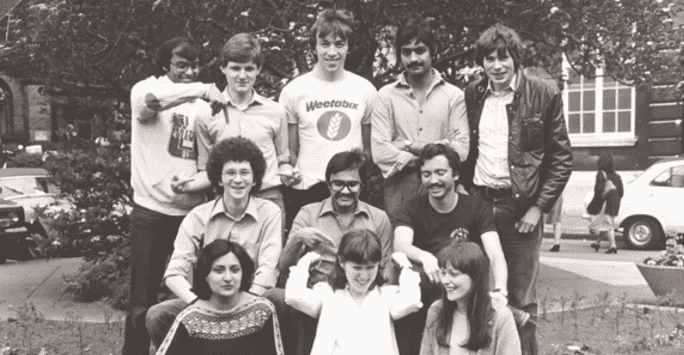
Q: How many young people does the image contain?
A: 11